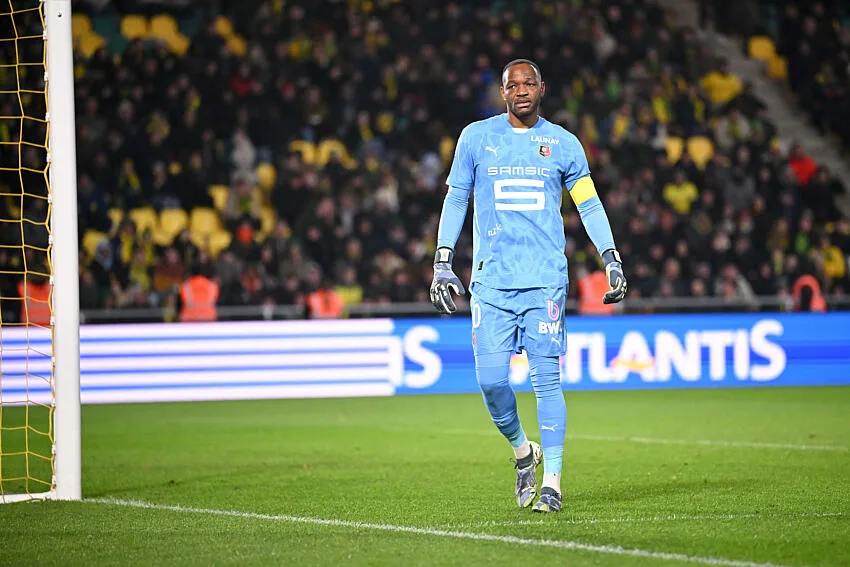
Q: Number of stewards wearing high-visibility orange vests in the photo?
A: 5